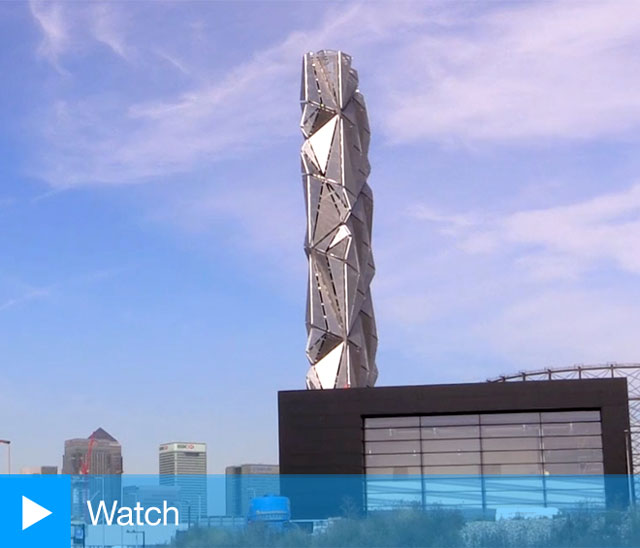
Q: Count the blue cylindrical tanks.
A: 1